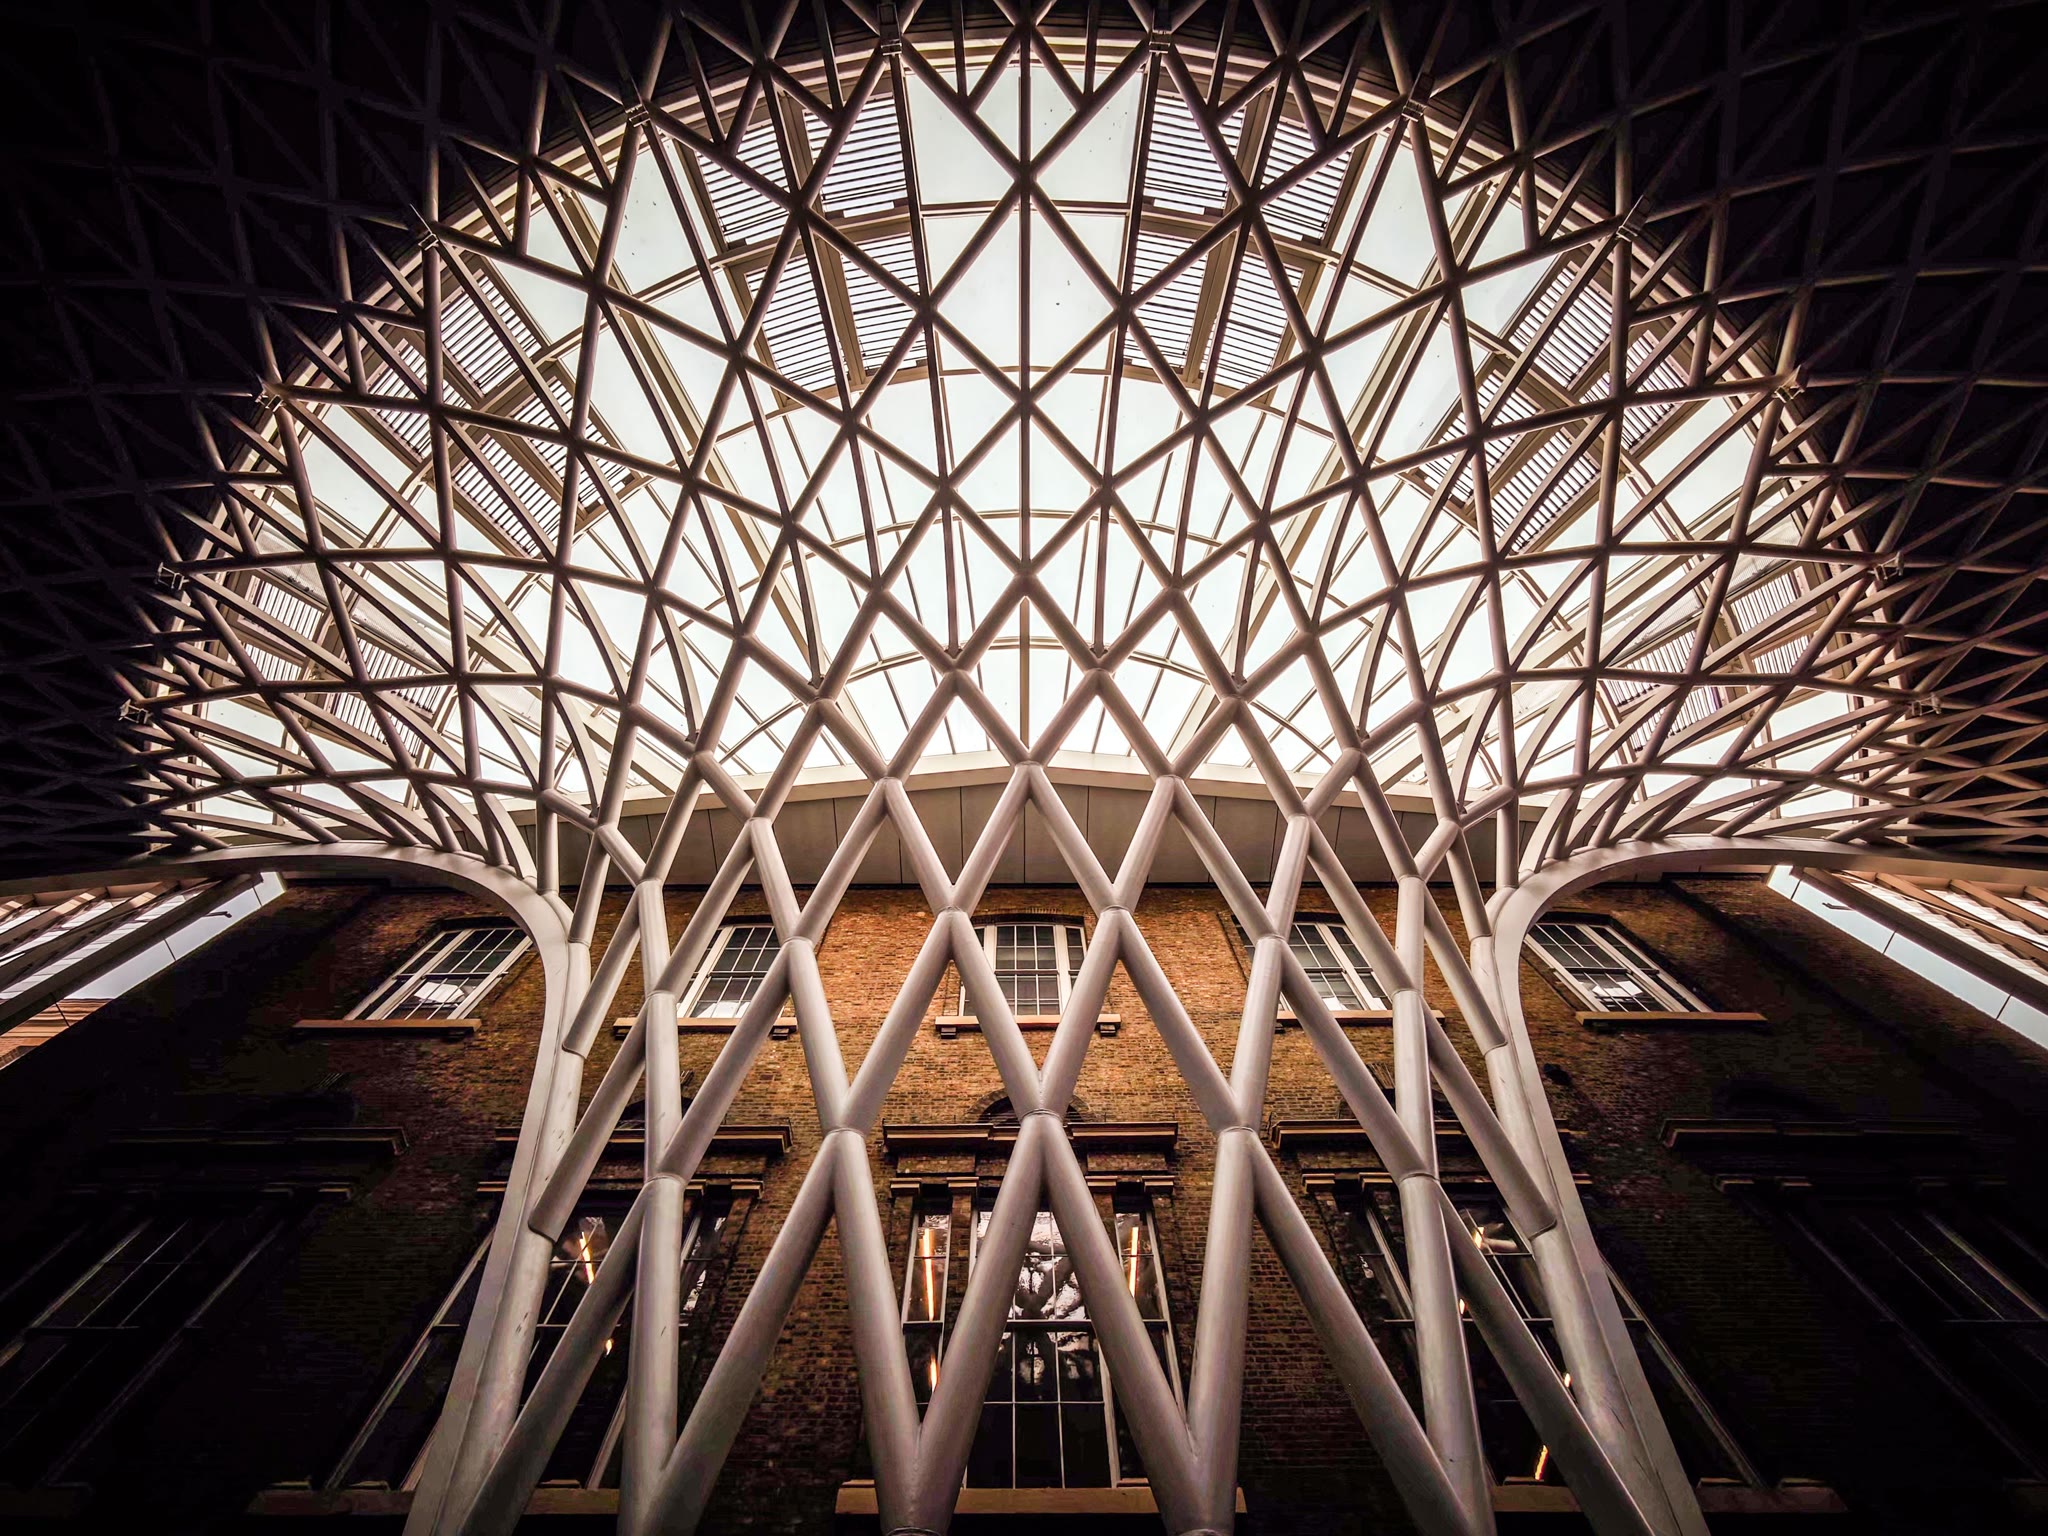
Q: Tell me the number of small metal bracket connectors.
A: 12